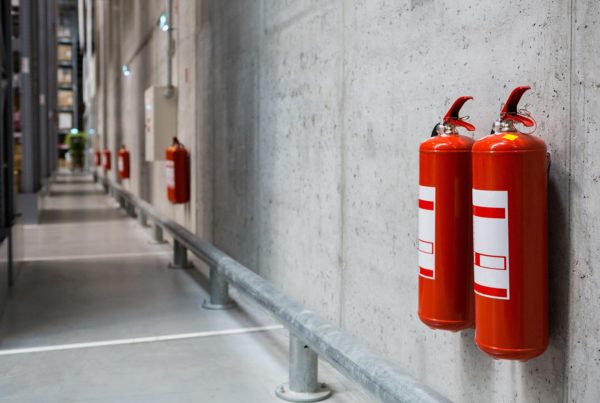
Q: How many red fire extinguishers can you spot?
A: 6